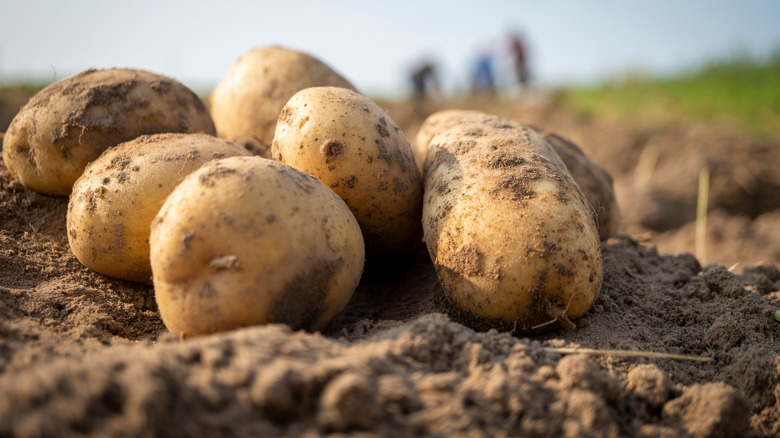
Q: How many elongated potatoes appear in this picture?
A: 1